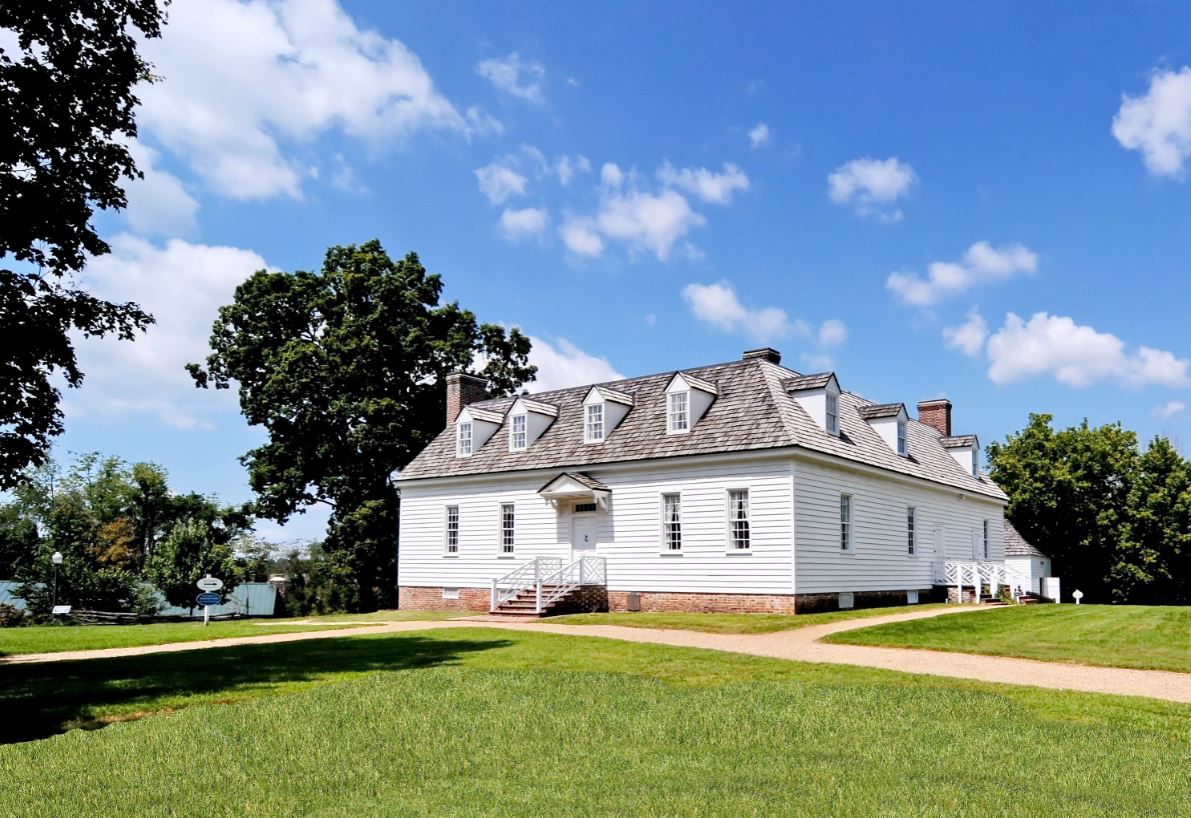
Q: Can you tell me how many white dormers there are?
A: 7